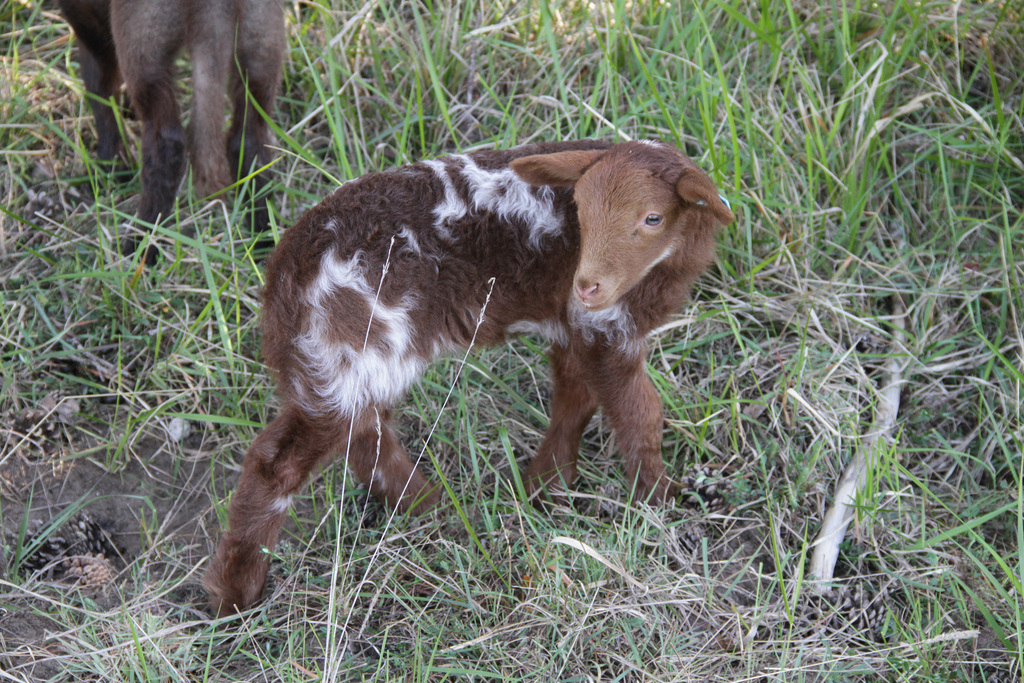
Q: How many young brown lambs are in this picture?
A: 1